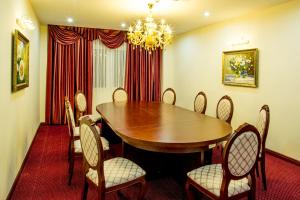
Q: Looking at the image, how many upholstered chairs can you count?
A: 10